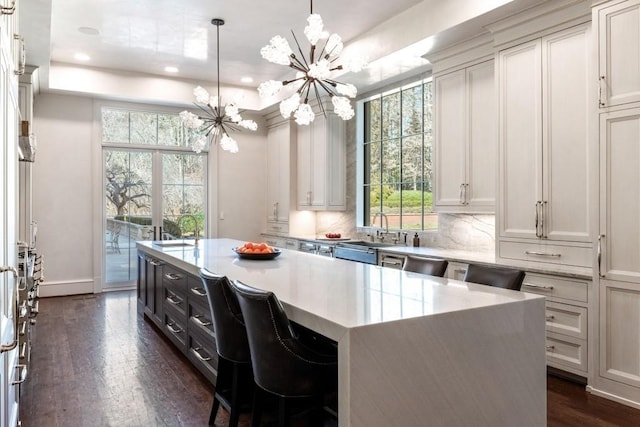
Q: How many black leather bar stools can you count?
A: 4